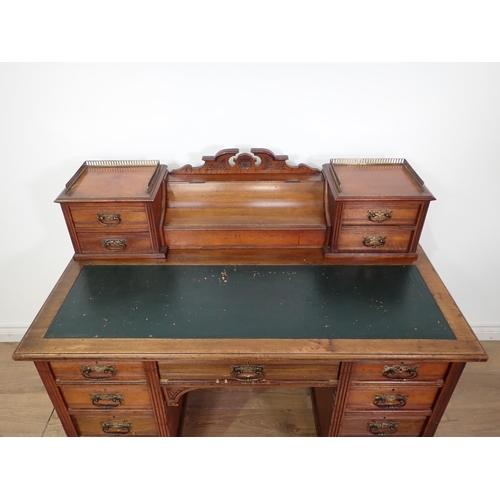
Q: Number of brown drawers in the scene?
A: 11